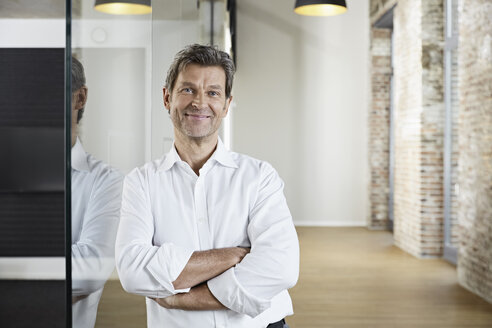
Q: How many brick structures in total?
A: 3